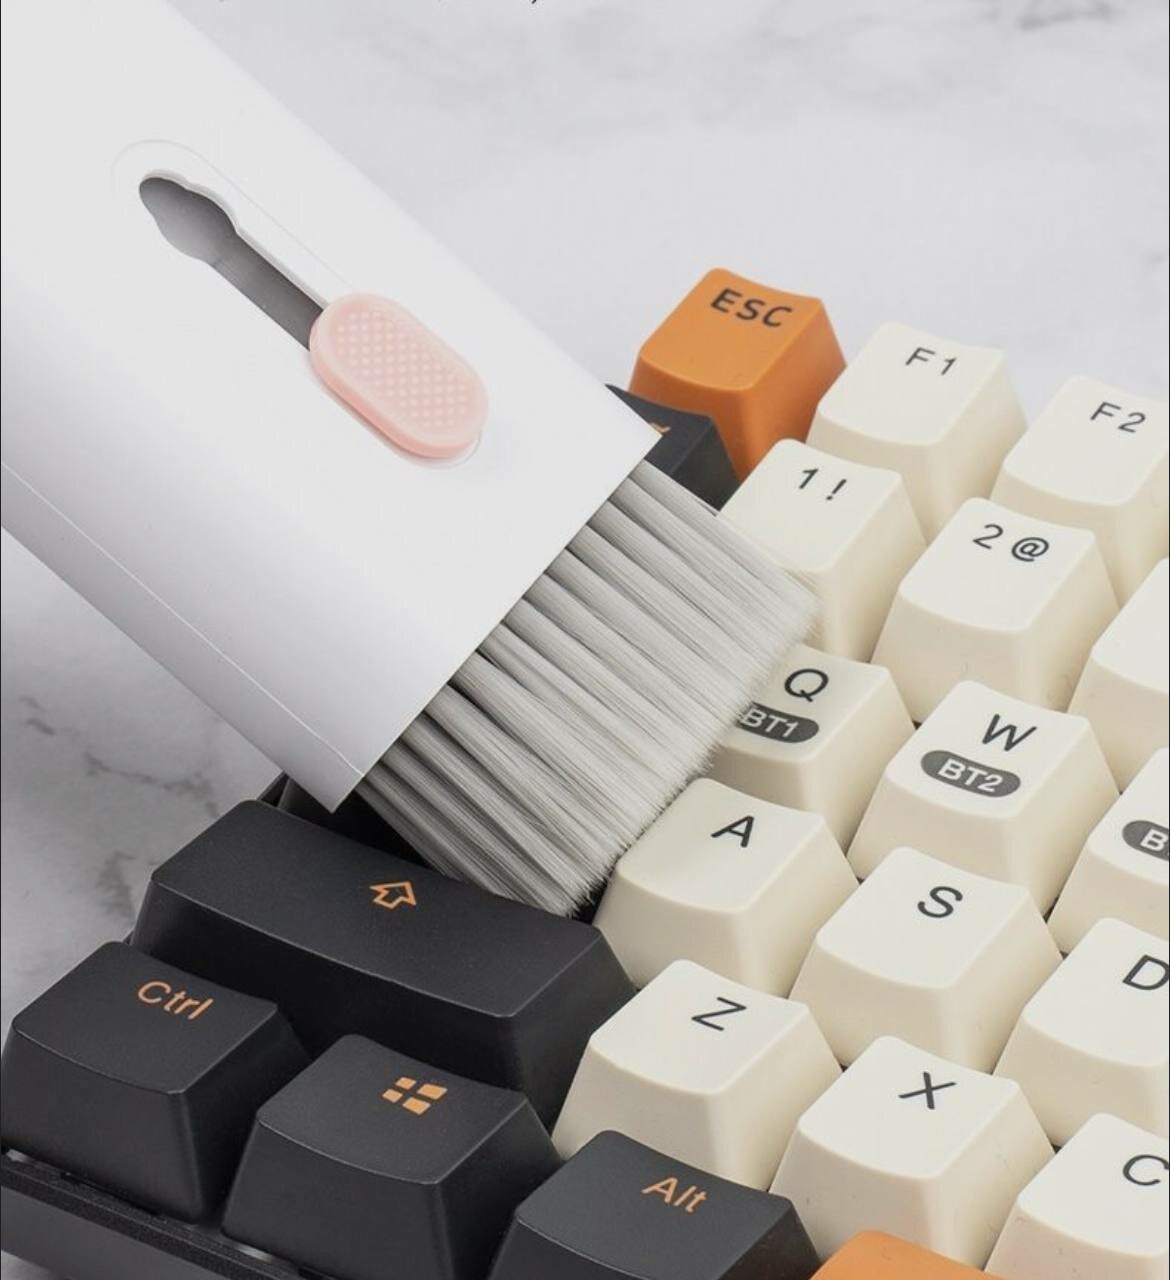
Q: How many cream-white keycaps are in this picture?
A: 14